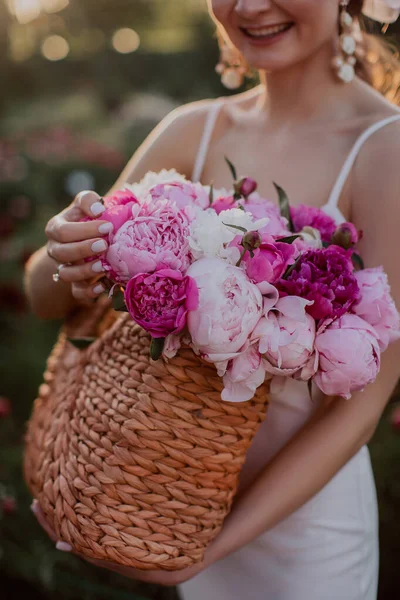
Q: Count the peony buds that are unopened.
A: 3